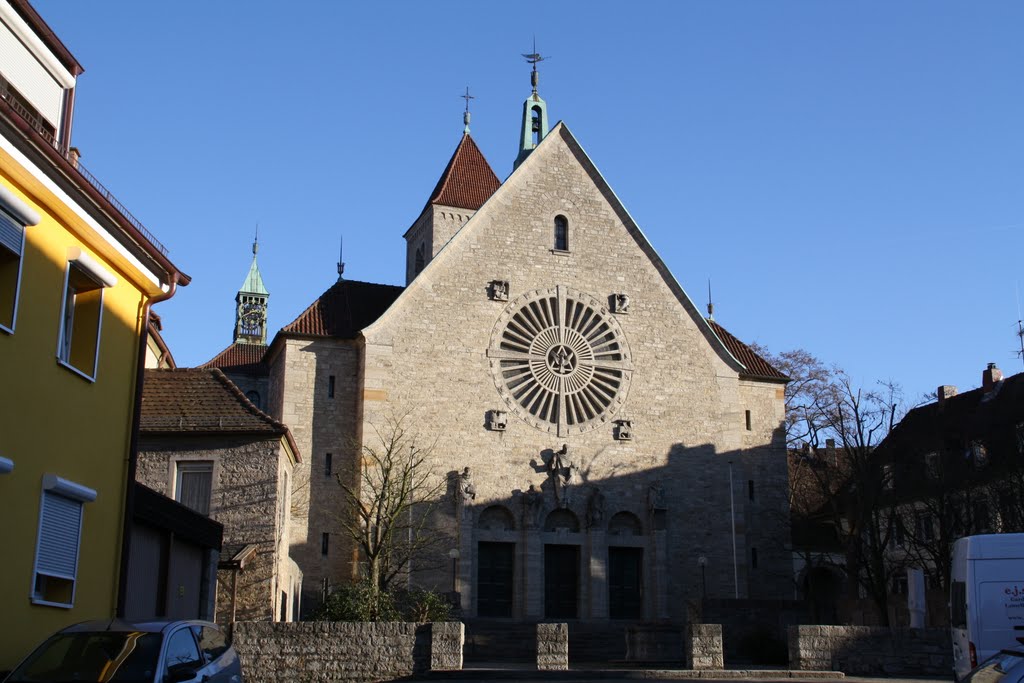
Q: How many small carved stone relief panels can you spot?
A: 4